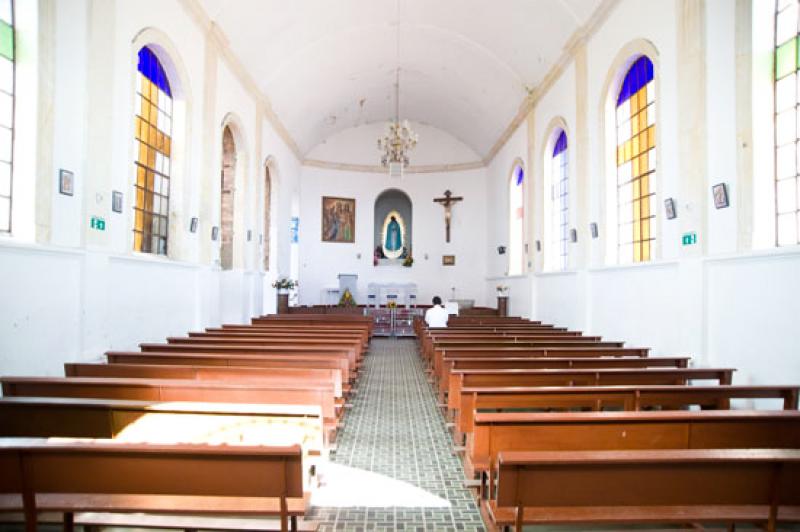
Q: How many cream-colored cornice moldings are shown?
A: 3